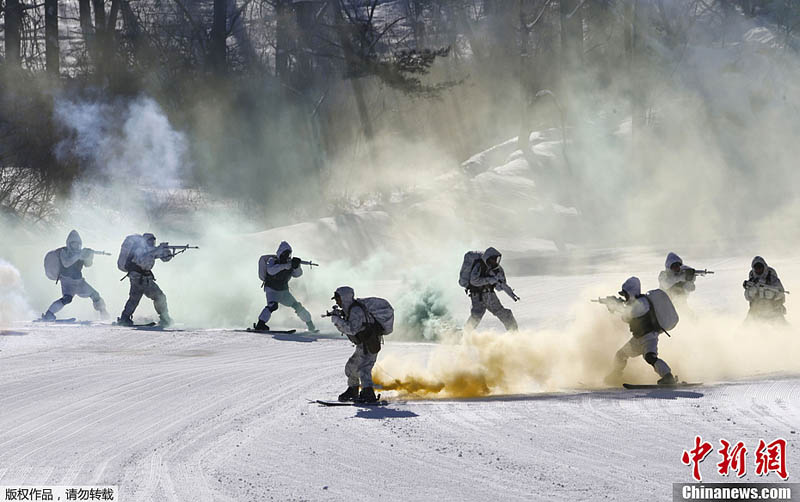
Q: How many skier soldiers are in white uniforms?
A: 8